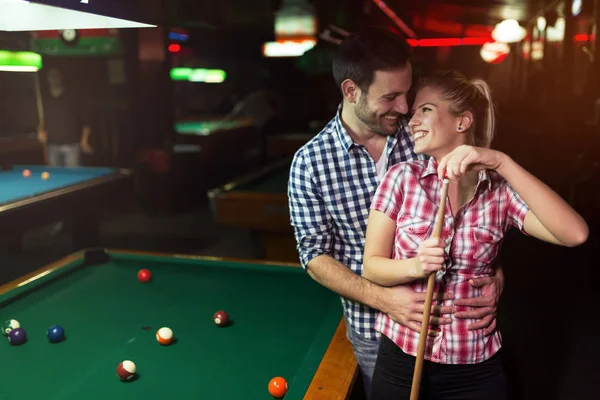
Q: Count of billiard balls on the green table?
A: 8